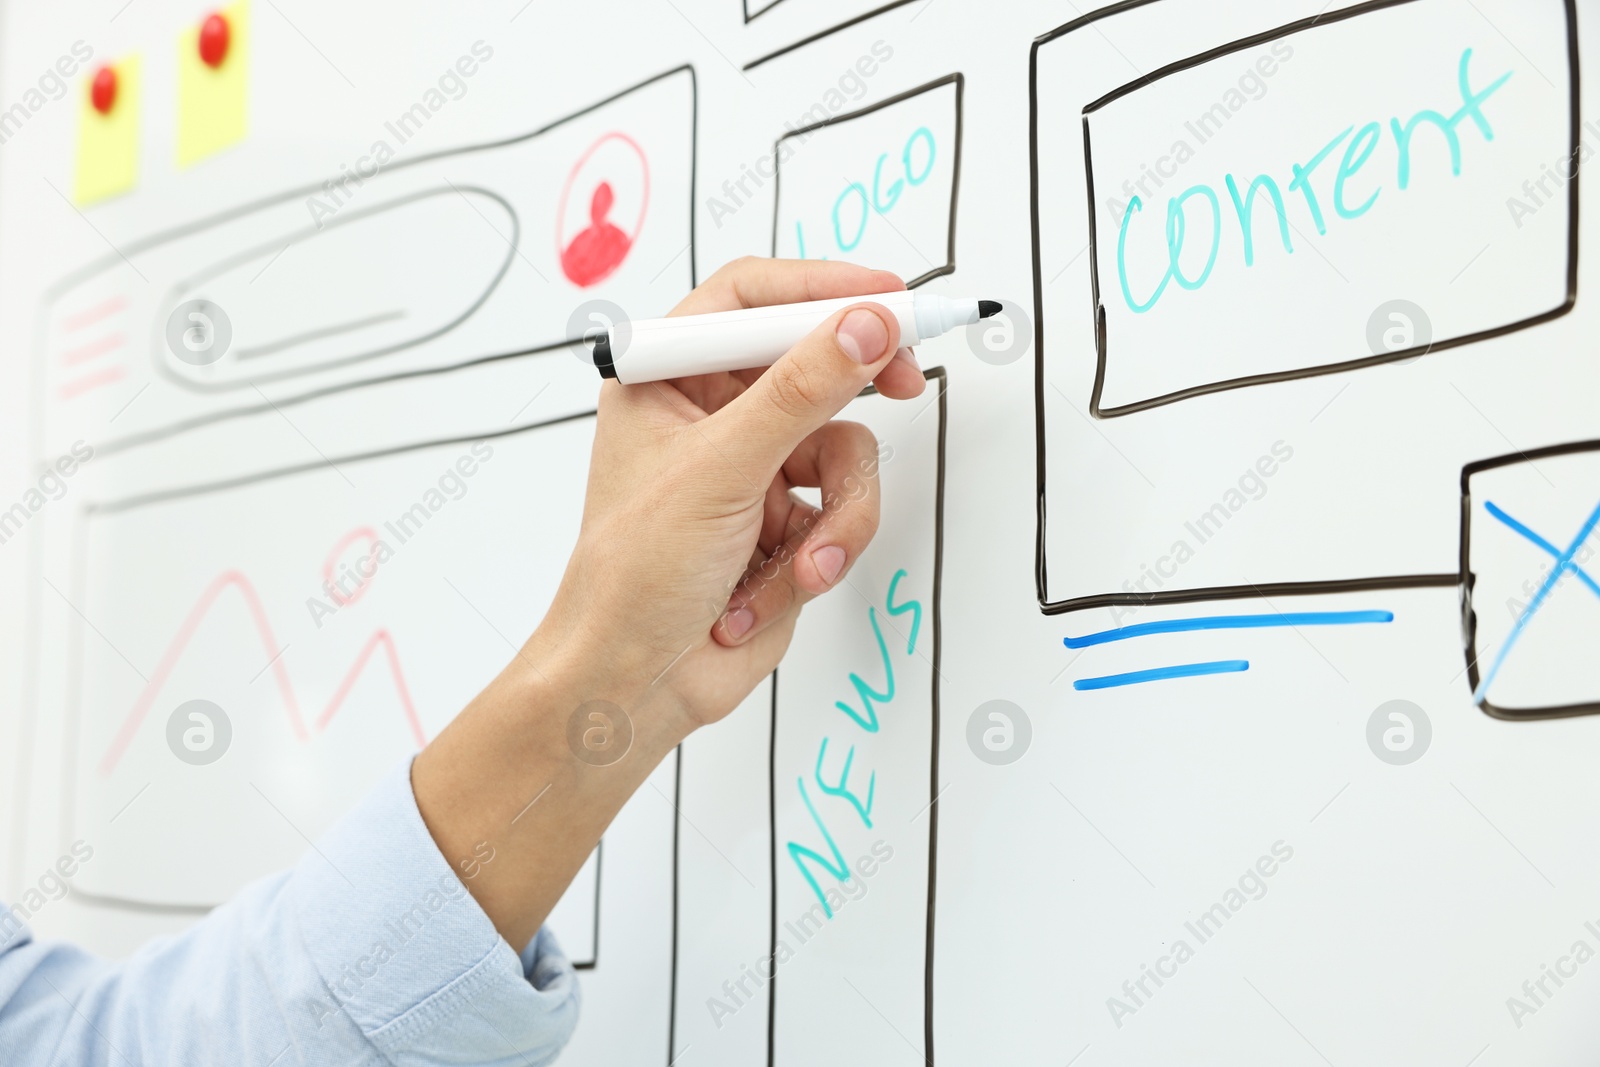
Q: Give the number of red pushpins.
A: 2